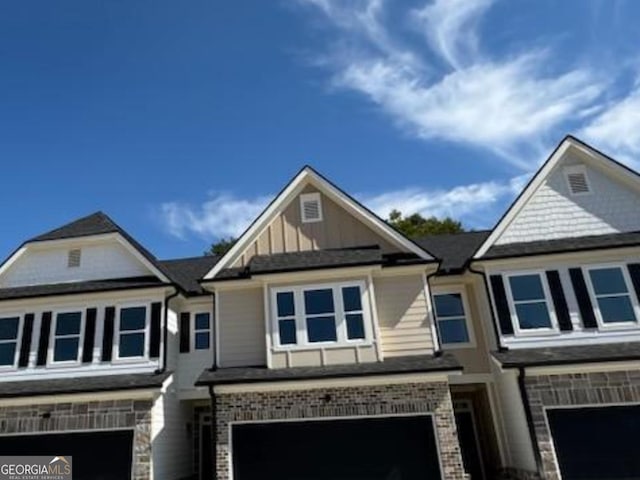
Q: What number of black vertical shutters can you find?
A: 10